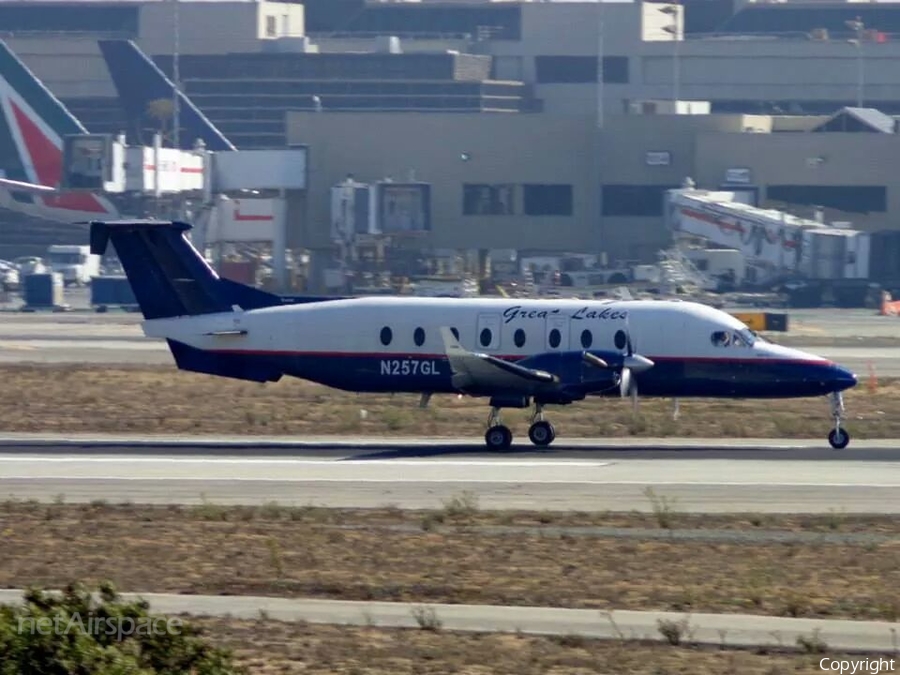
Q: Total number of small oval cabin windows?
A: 8